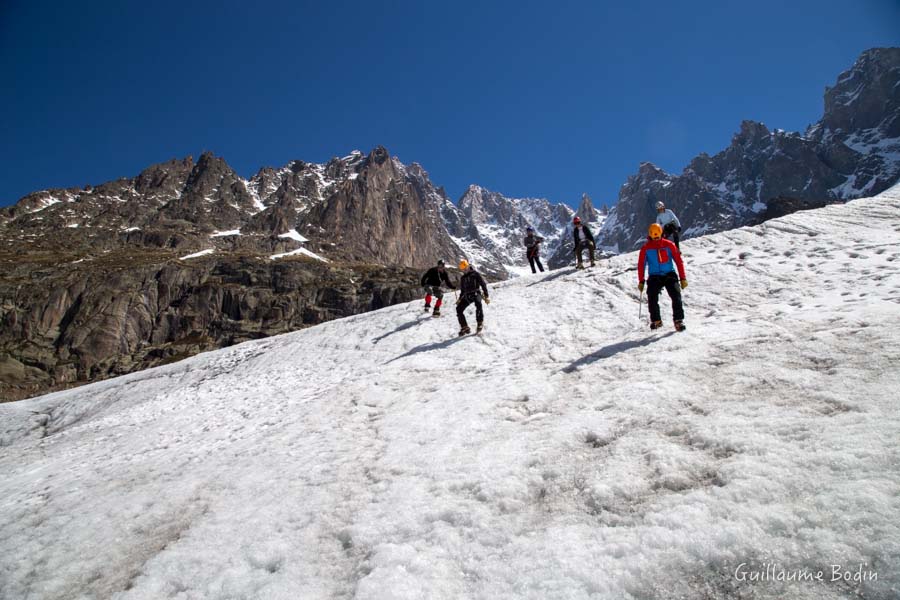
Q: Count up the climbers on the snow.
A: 6